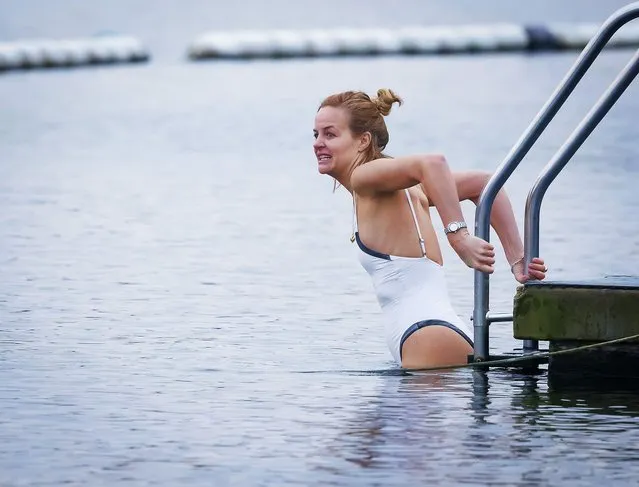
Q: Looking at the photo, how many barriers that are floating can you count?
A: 2